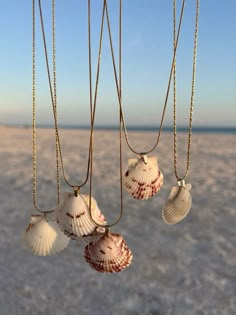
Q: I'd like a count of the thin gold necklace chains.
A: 5